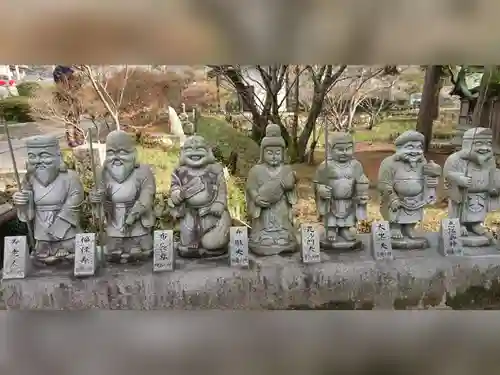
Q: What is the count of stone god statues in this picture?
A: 7